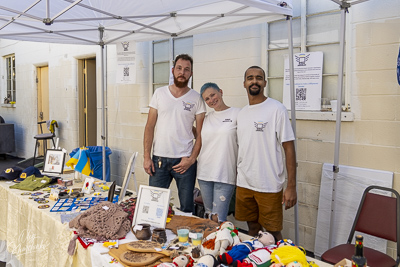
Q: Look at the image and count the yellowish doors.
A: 2